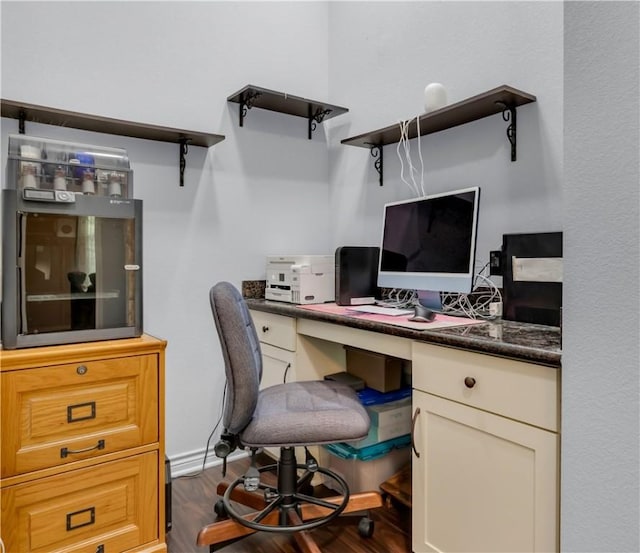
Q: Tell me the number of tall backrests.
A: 1